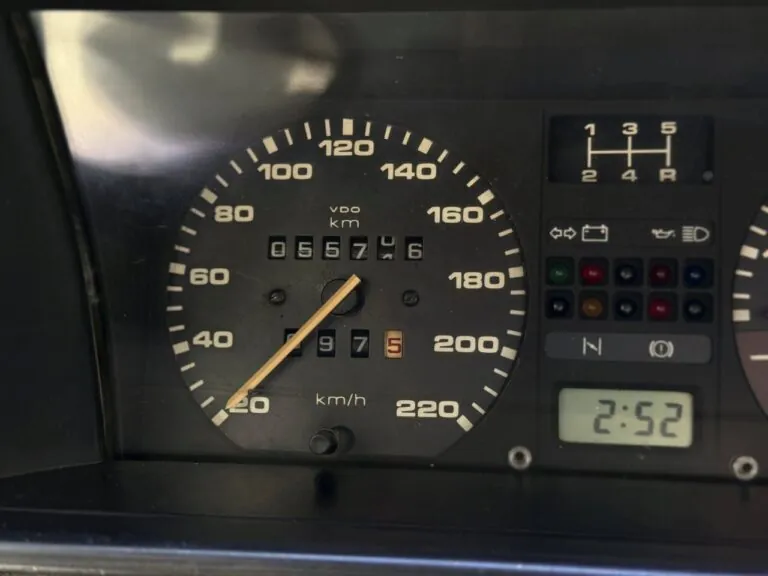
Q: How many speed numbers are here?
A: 11